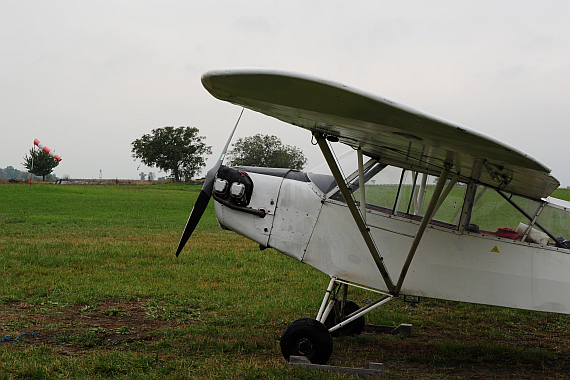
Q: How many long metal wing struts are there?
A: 2